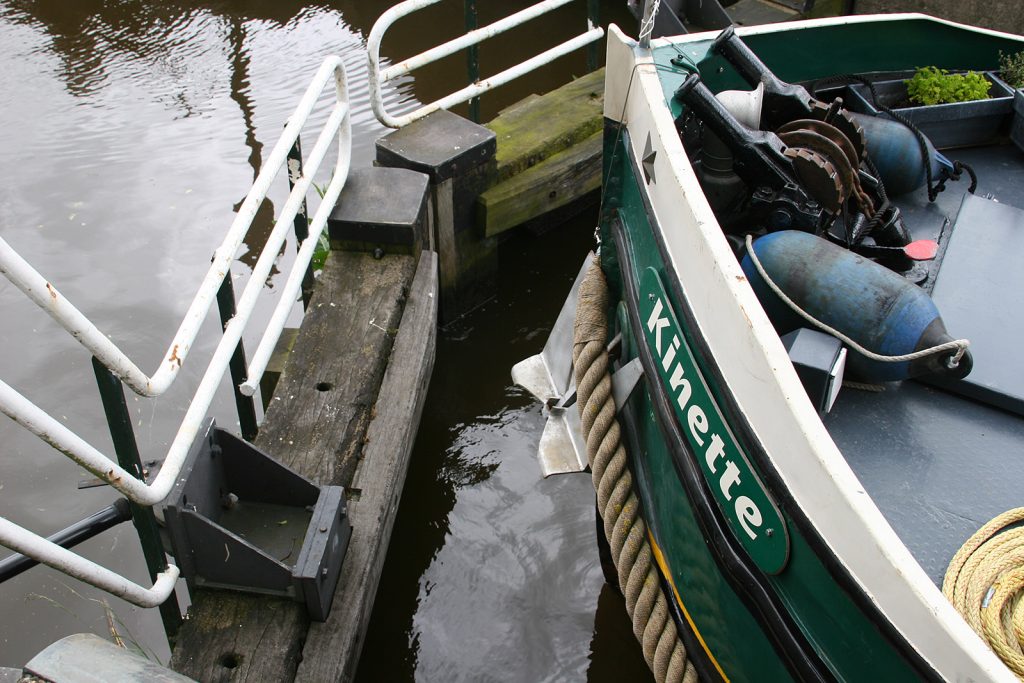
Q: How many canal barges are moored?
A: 1